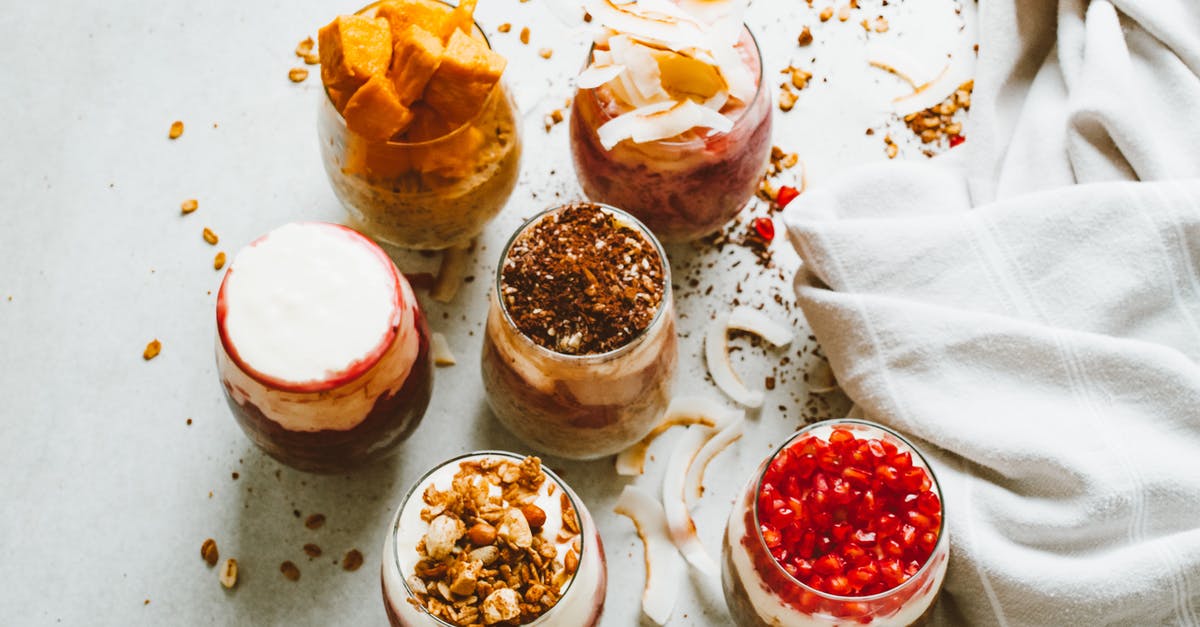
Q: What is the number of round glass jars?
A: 6